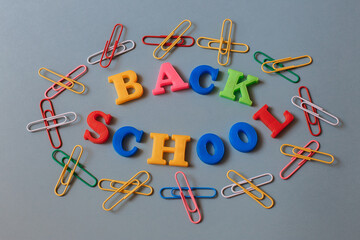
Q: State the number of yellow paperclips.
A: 10